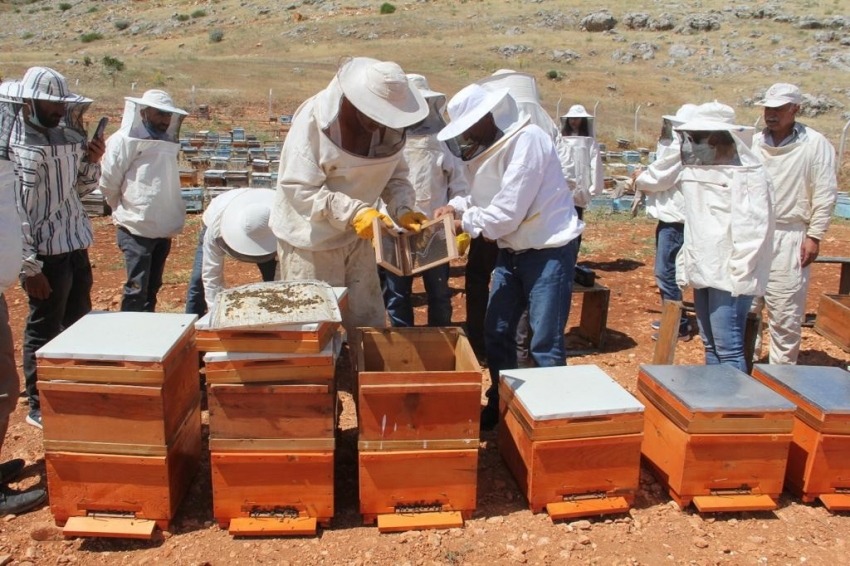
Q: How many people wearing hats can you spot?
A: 12